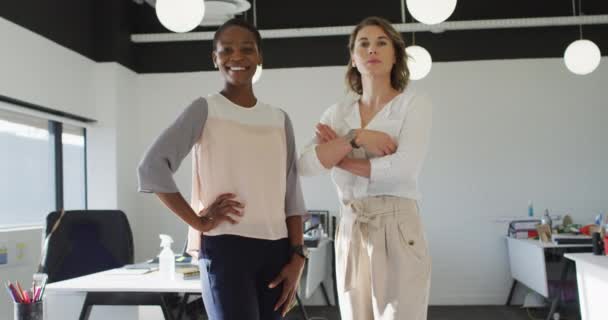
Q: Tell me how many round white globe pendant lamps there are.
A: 5